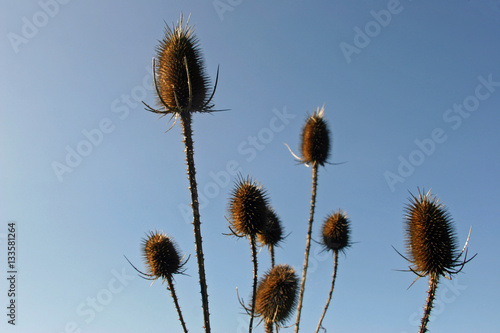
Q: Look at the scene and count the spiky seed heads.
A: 8